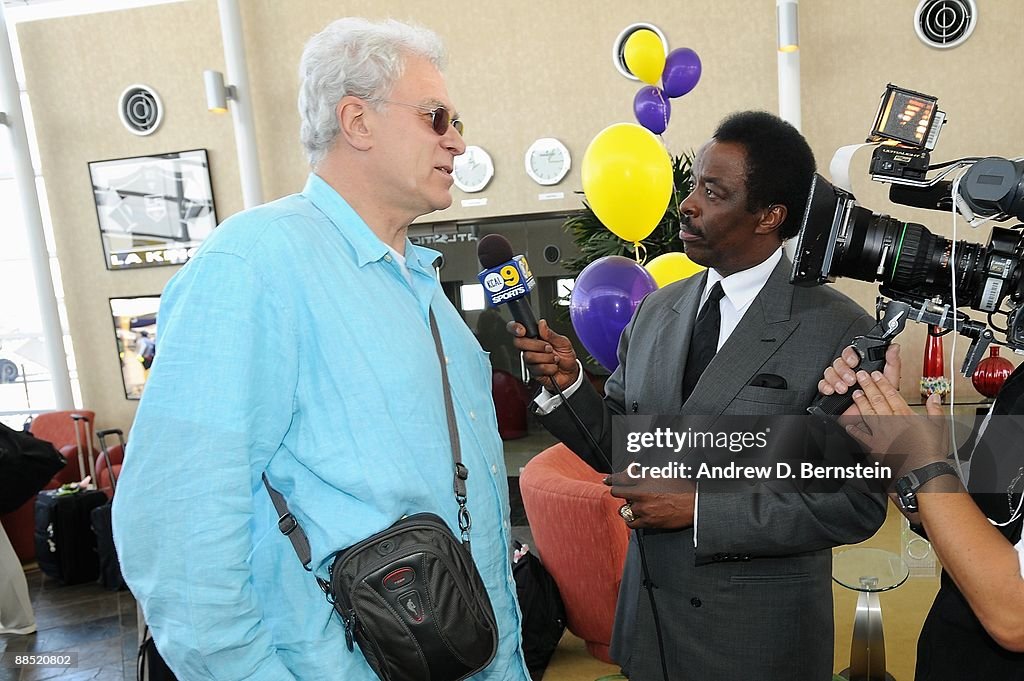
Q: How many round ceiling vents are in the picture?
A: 3